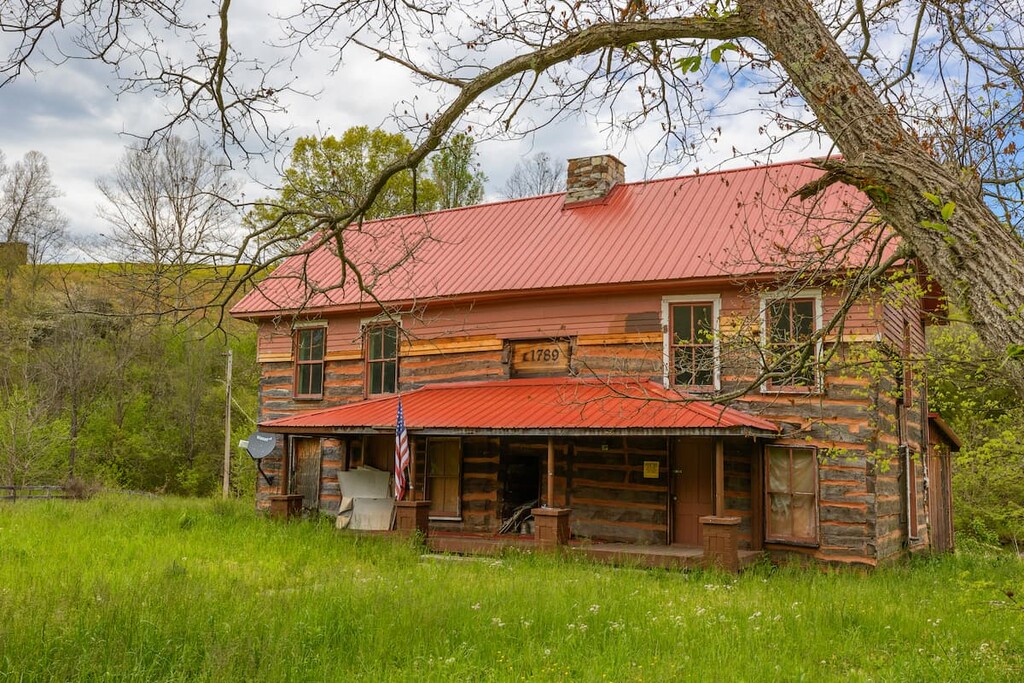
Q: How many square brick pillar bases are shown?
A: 4